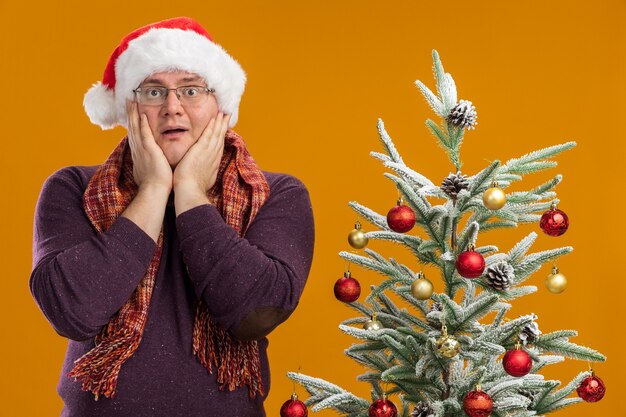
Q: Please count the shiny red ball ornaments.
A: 9